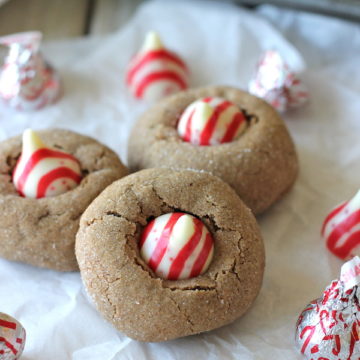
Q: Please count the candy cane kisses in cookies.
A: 3